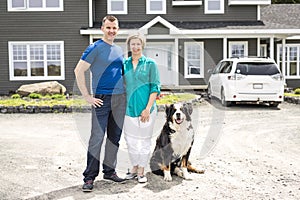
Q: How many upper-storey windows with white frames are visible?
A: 4